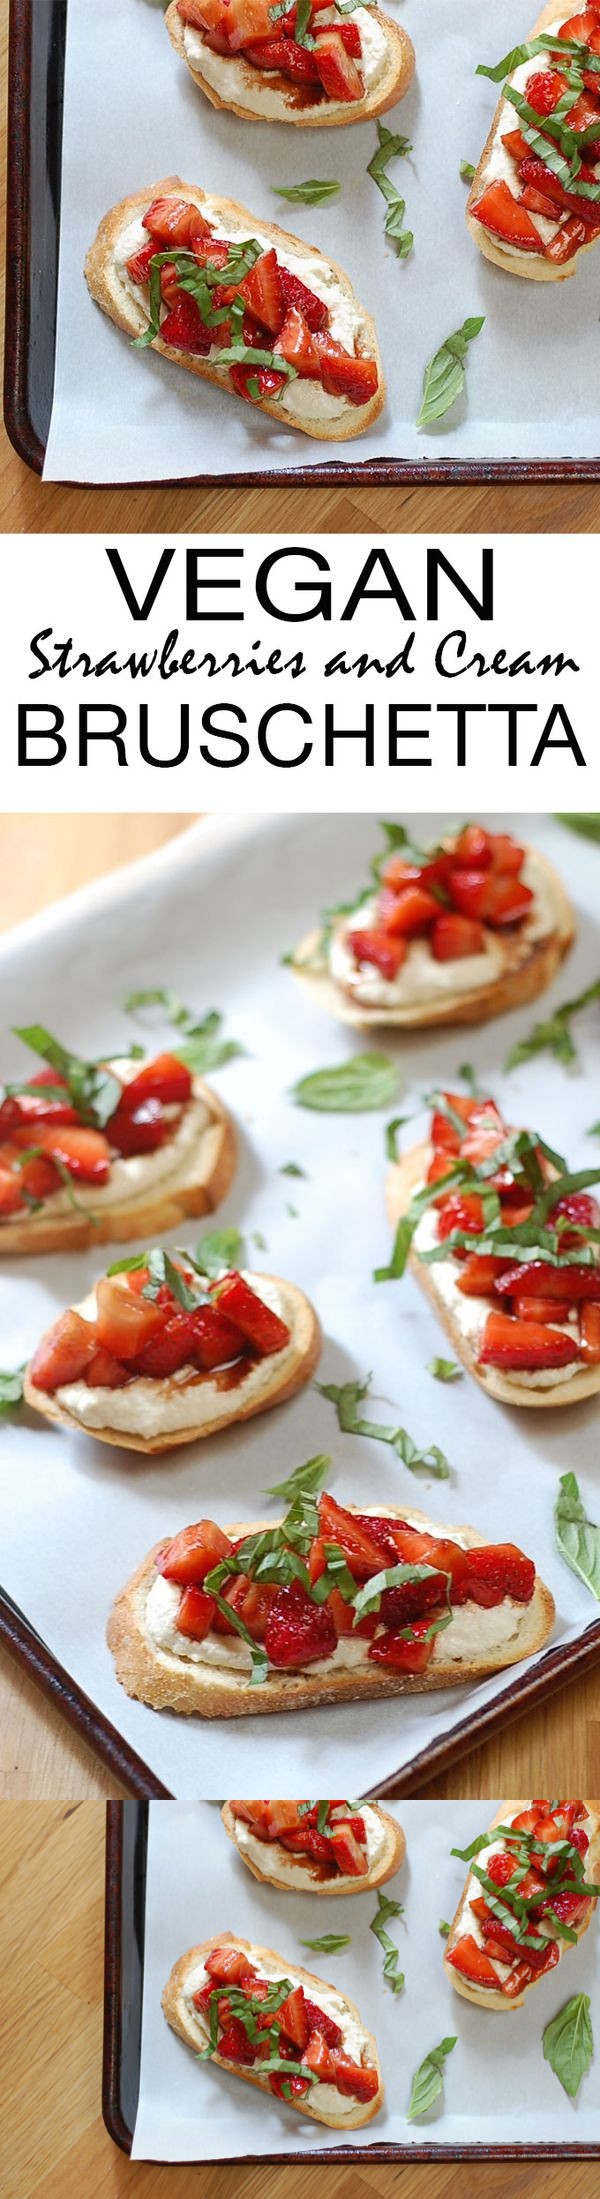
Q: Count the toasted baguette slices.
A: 11